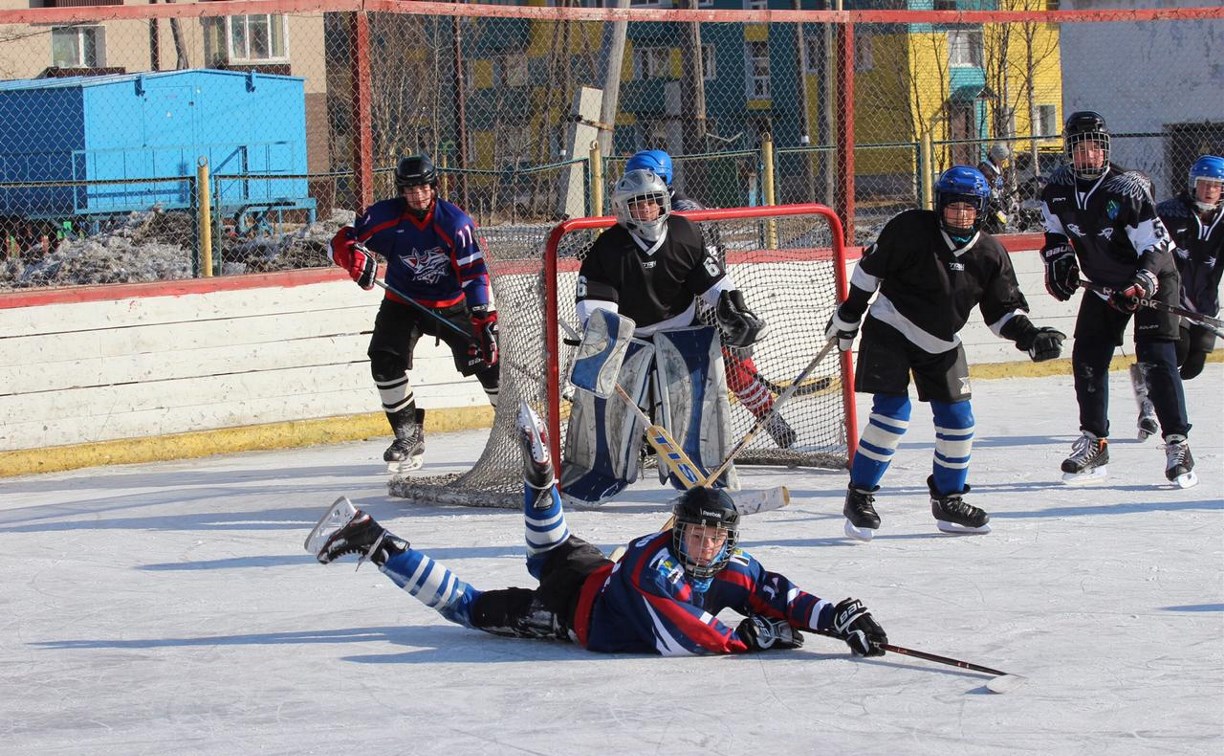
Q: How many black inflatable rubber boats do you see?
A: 0